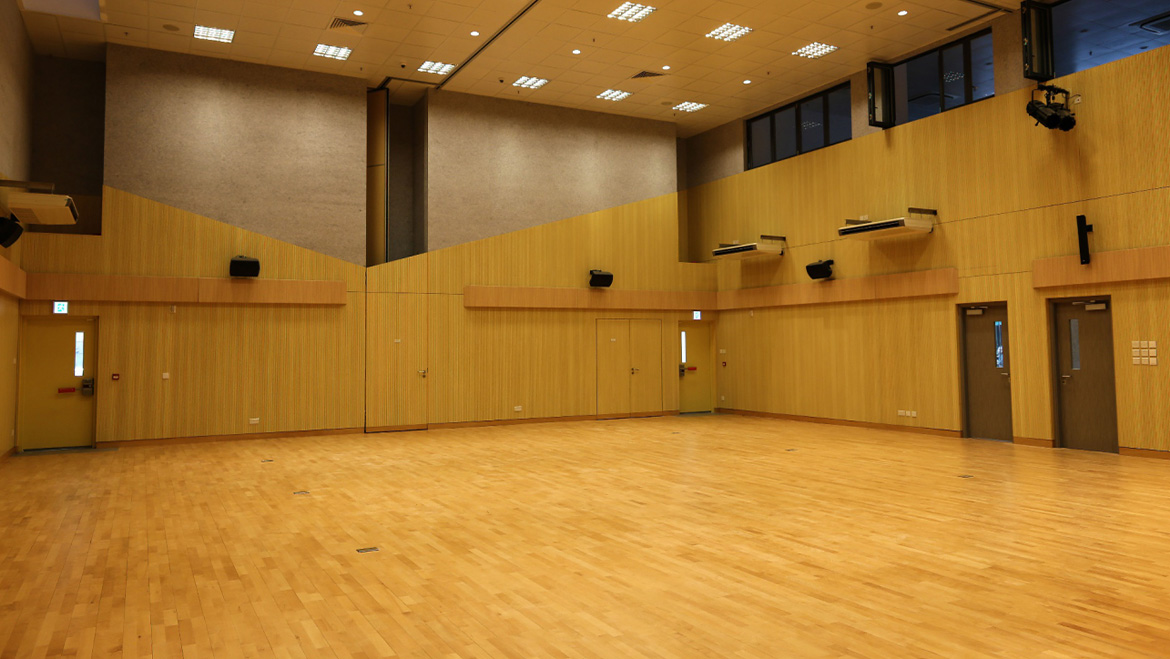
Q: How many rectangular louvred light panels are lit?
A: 9